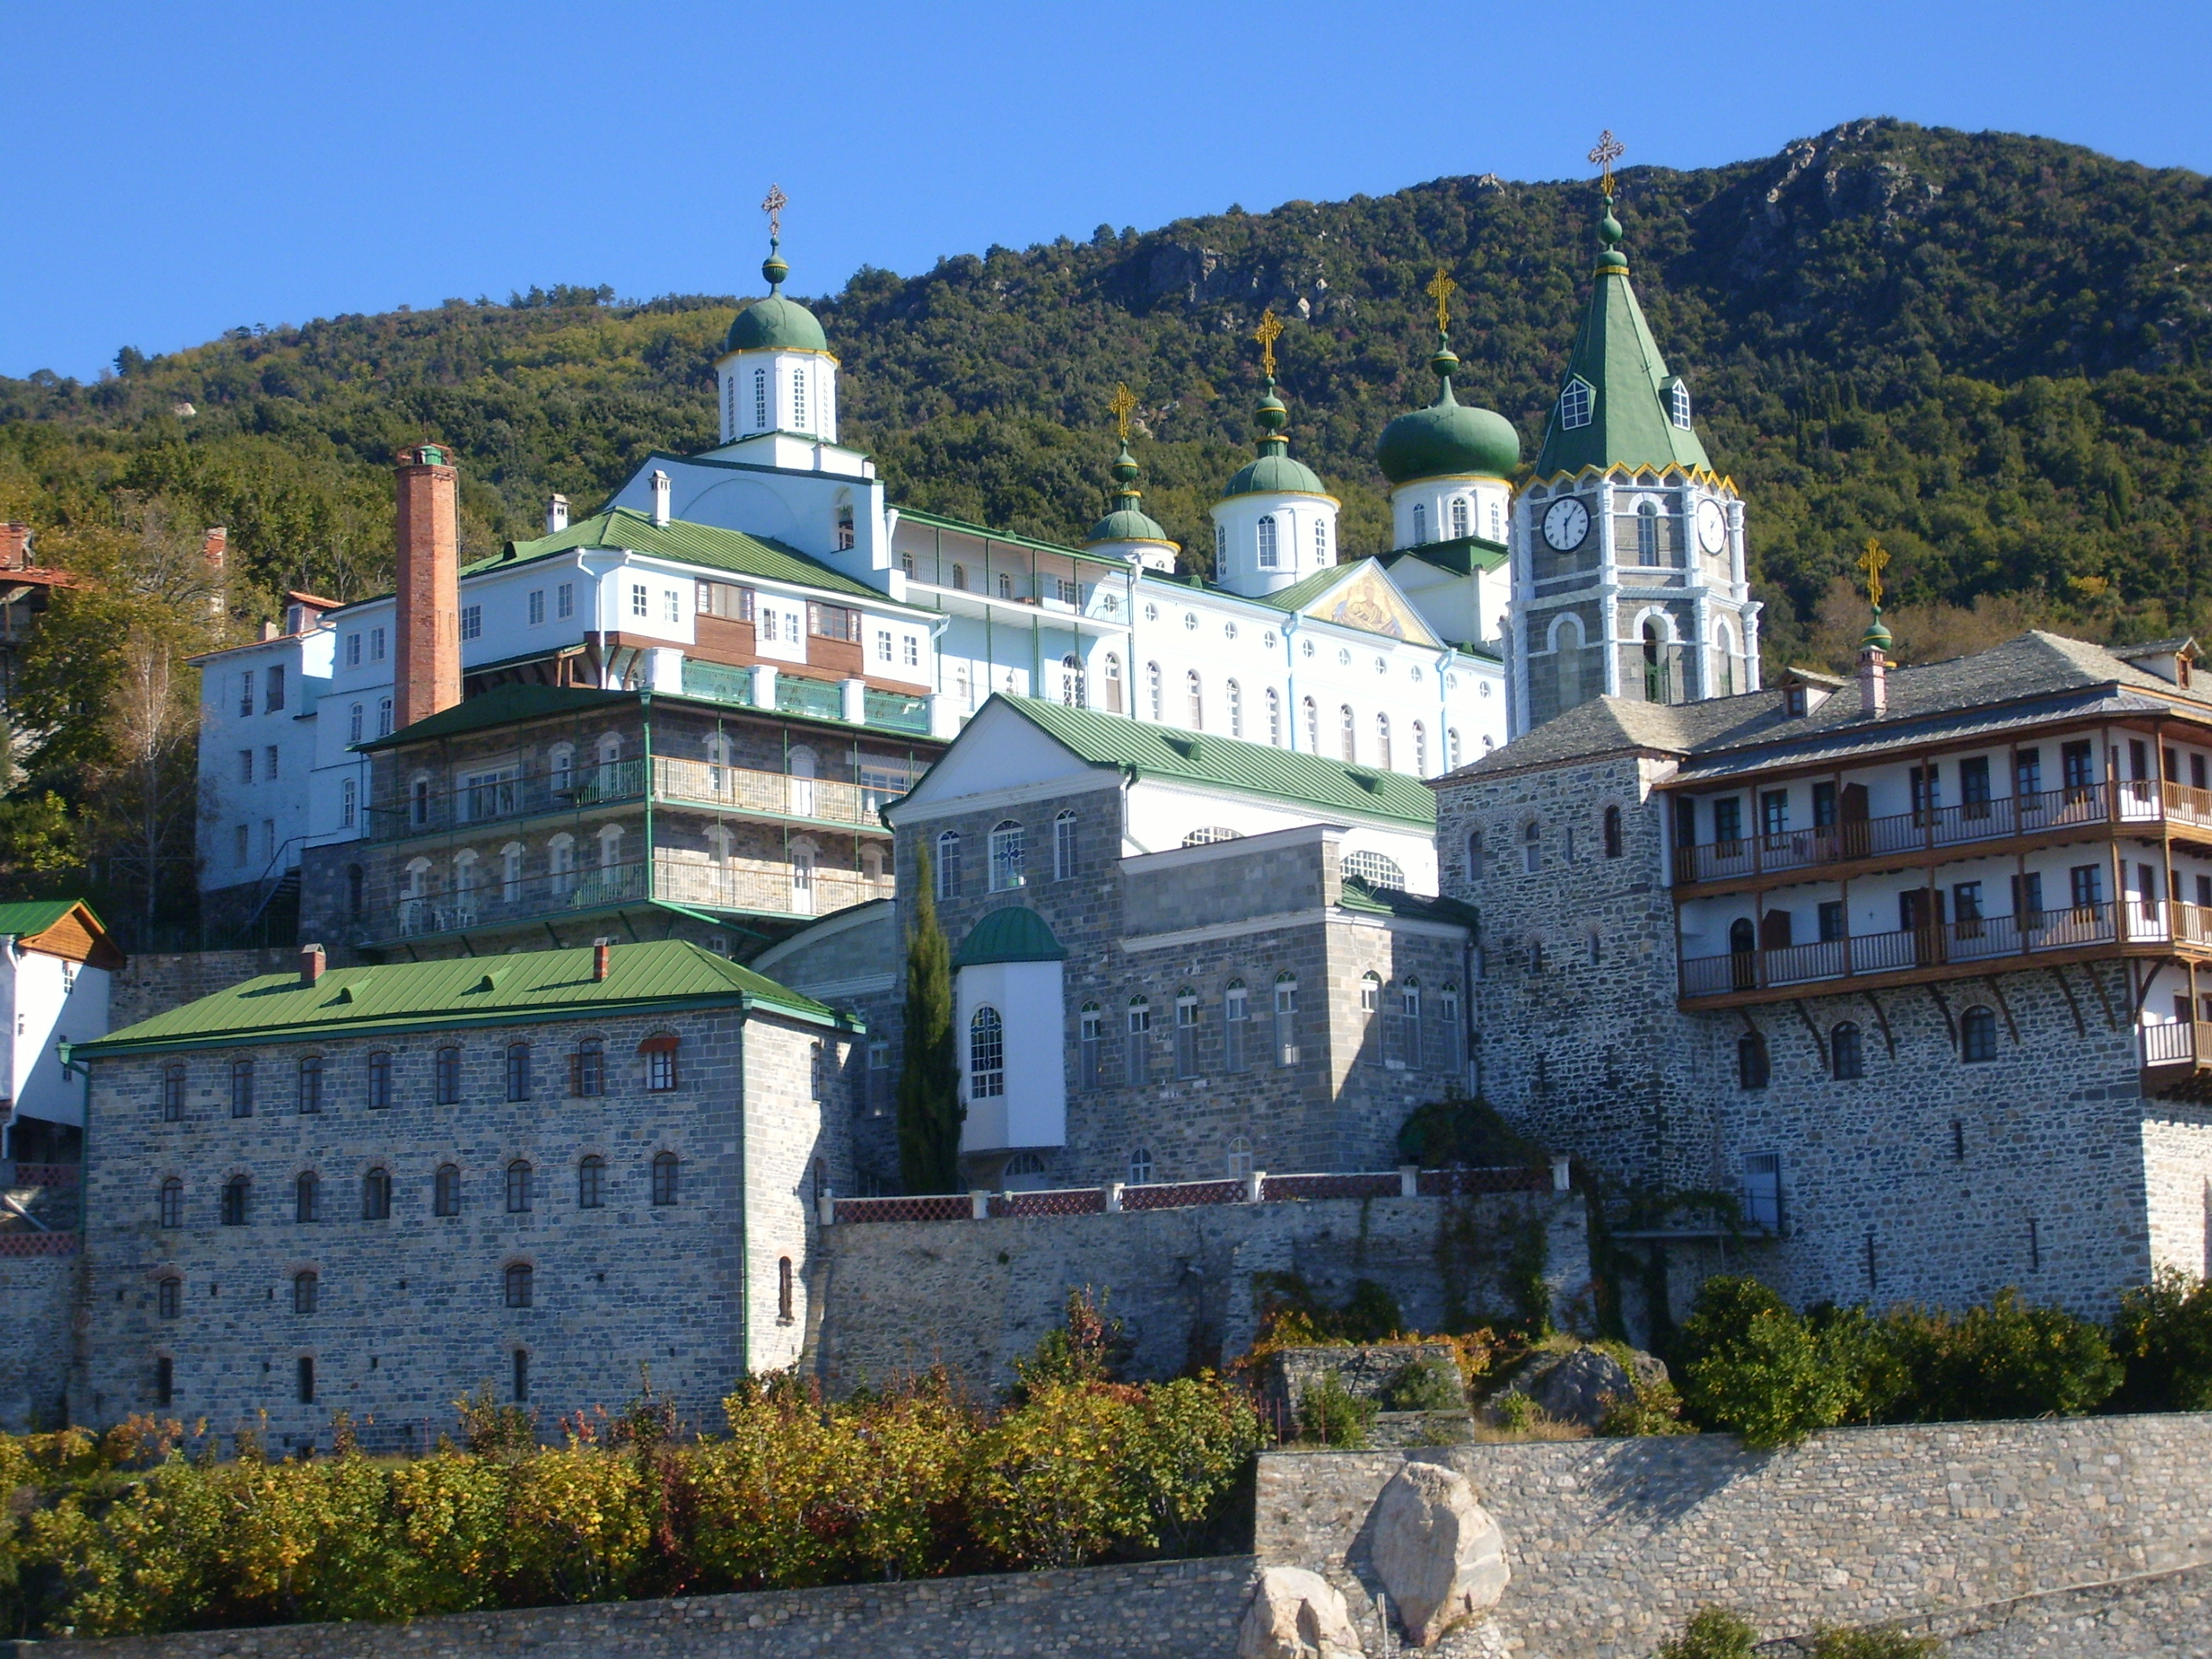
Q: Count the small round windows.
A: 11